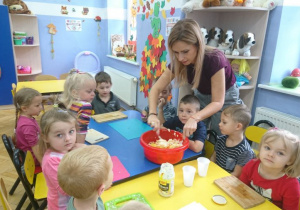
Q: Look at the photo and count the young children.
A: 9